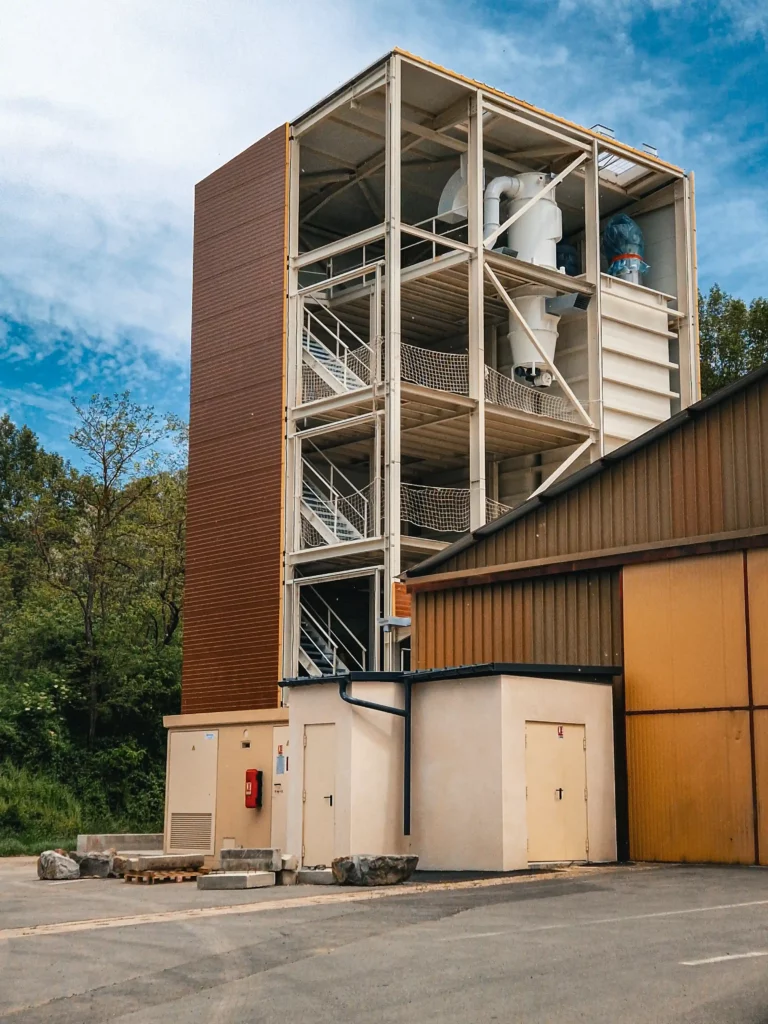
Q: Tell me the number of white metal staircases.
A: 3